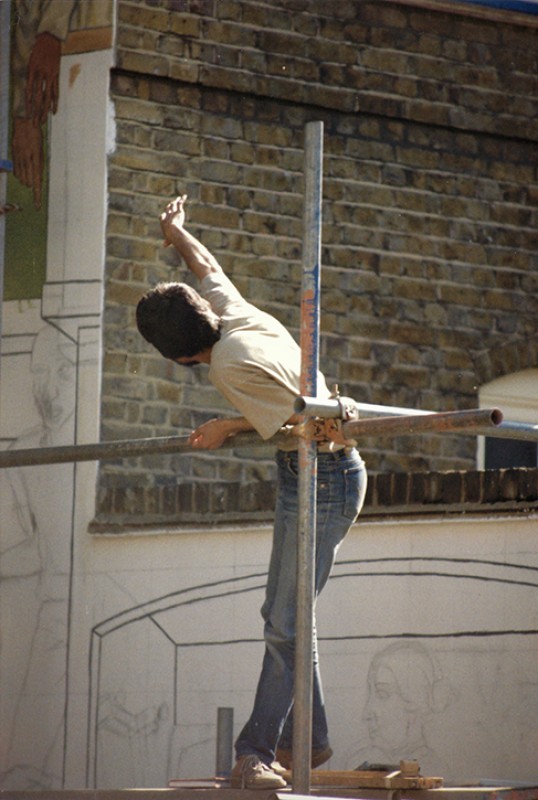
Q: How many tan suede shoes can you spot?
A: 2